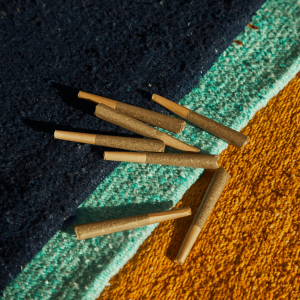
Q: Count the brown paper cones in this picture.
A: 7